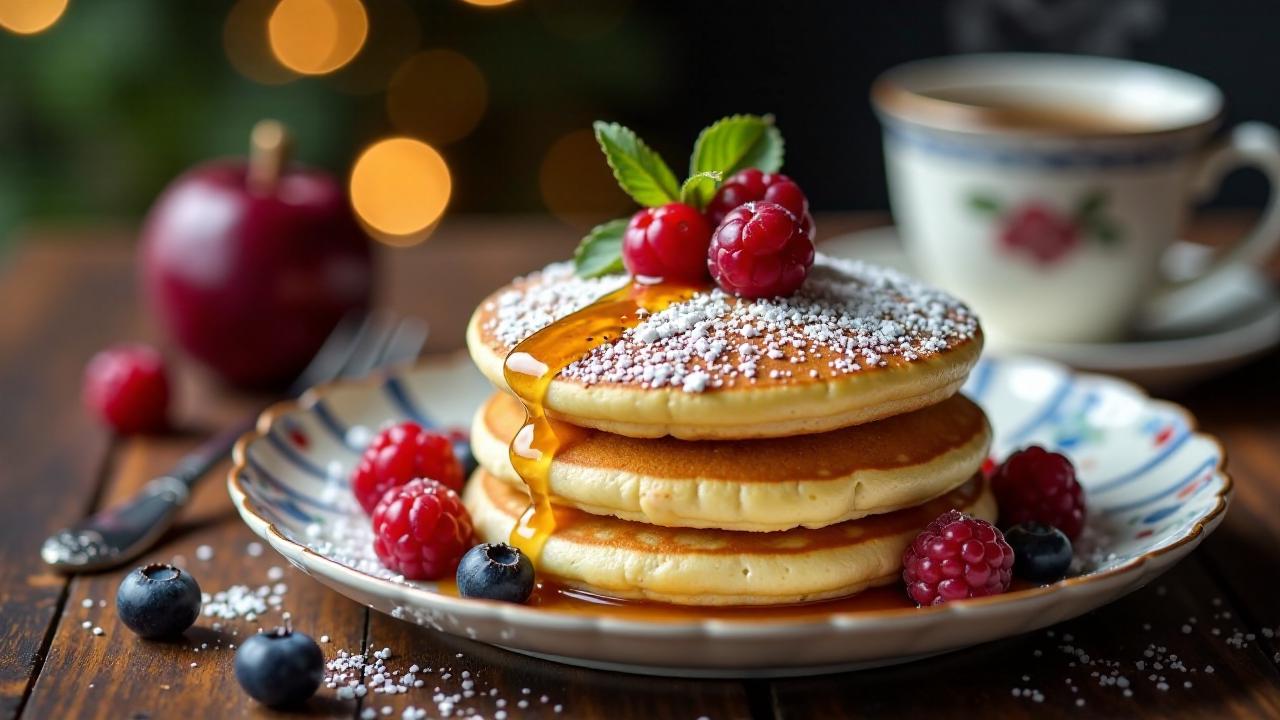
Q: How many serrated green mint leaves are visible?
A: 4